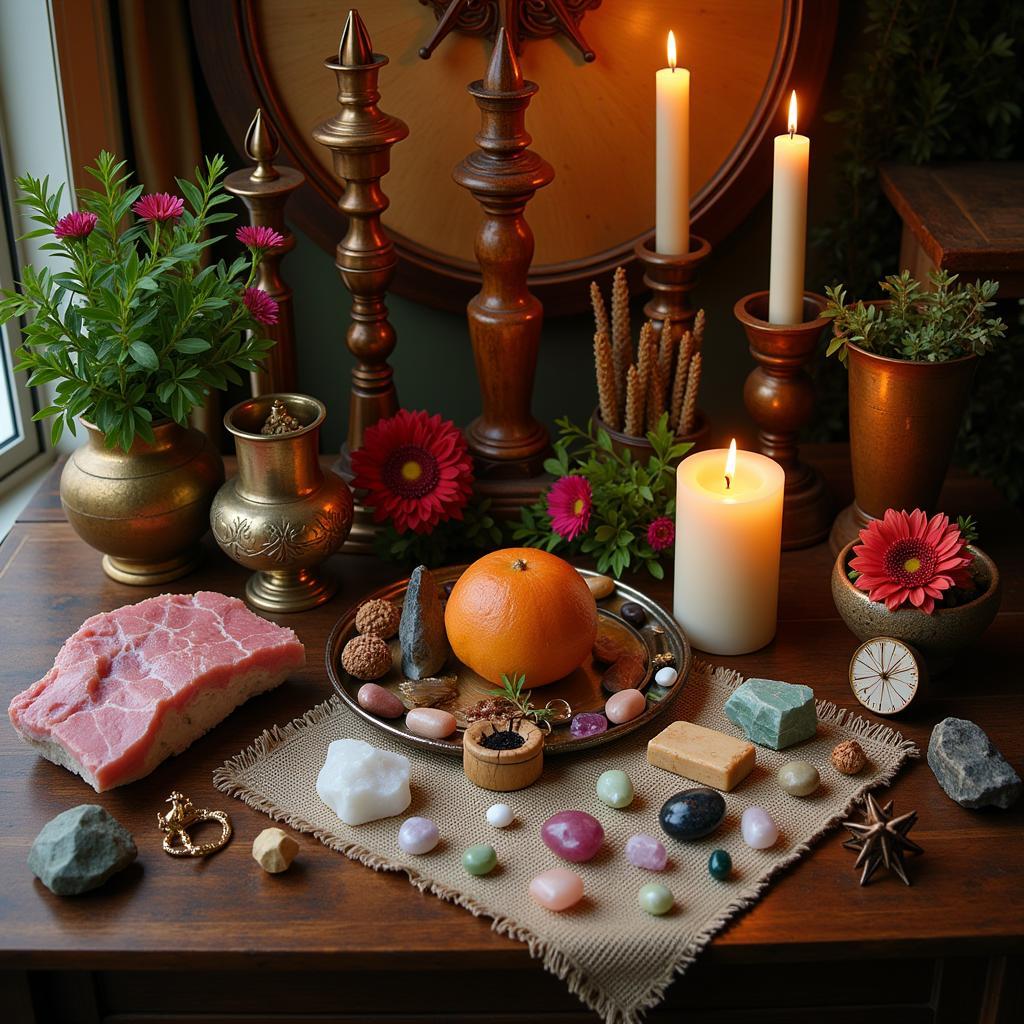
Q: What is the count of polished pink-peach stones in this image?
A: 4